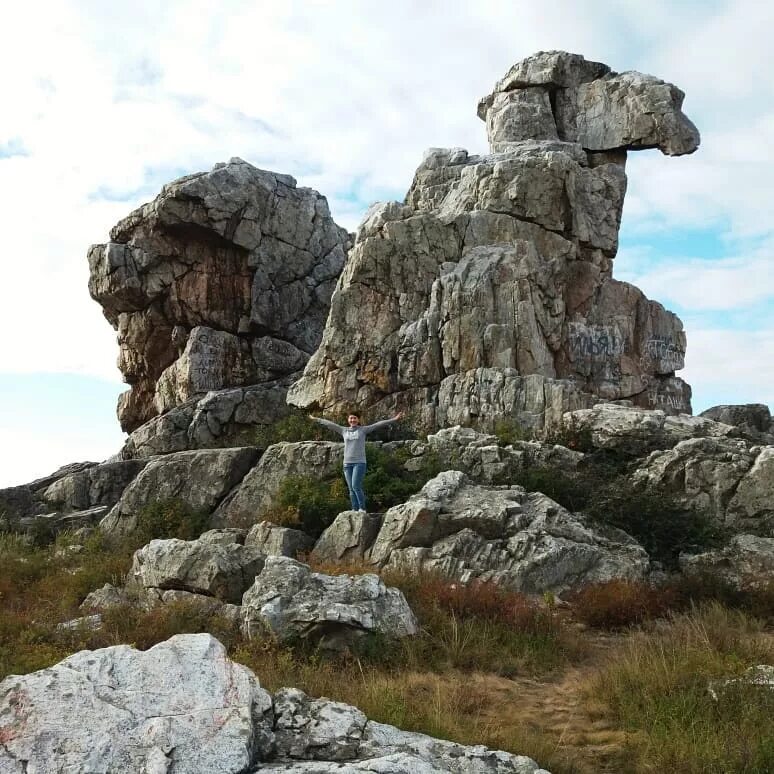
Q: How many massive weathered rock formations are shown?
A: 2